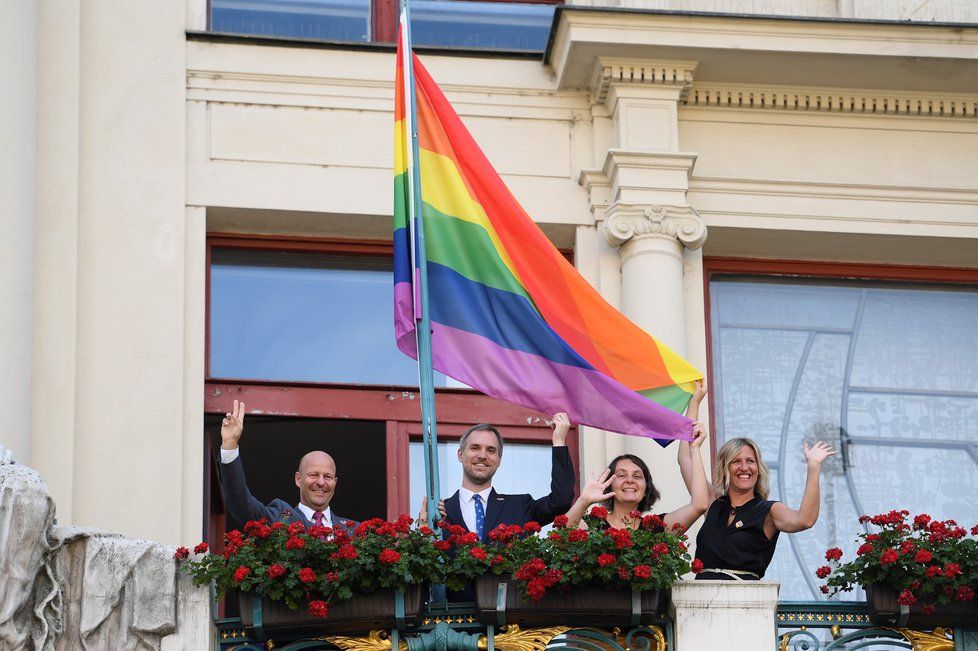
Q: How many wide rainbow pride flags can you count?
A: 1